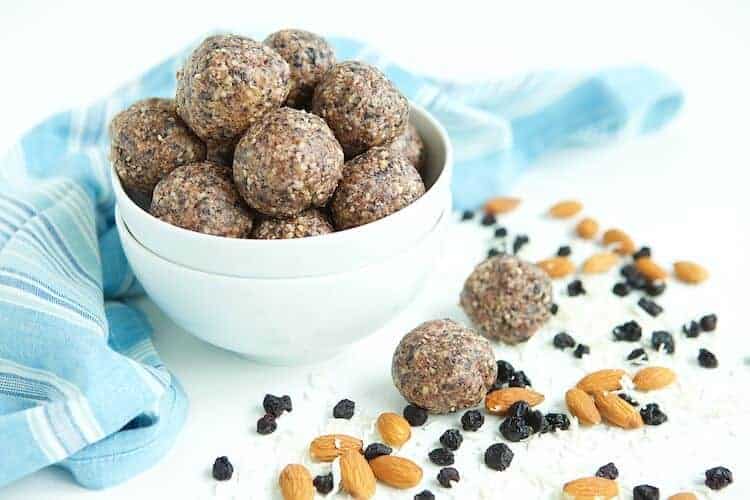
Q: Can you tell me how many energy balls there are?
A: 11